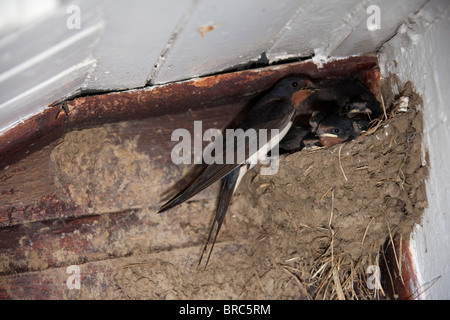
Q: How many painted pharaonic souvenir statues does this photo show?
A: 0